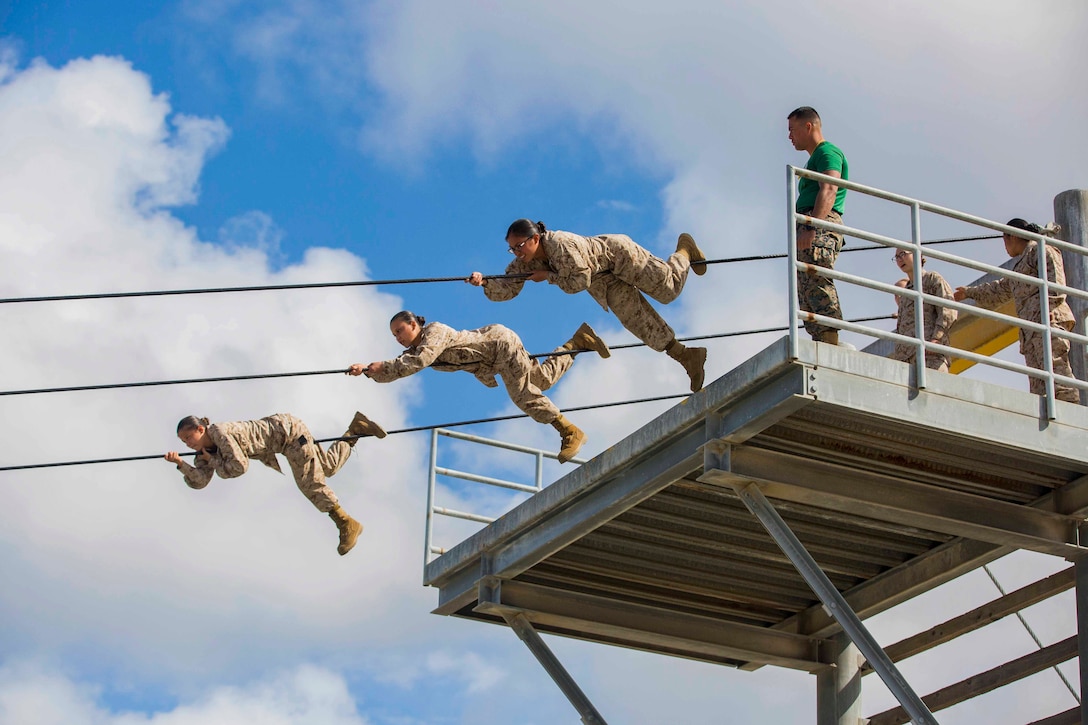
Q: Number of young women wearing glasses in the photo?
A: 2